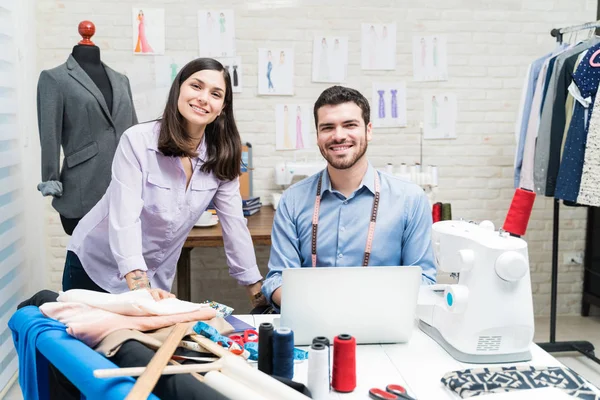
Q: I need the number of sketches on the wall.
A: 11